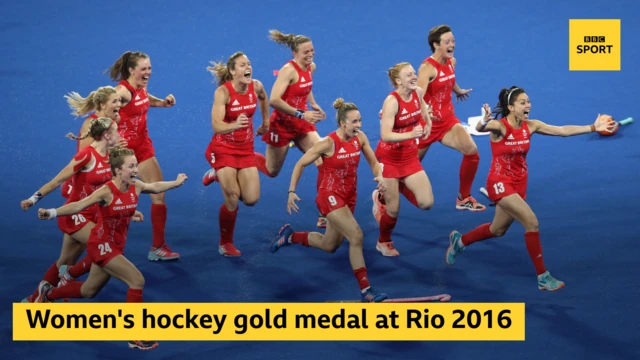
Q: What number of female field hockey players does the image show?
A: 10